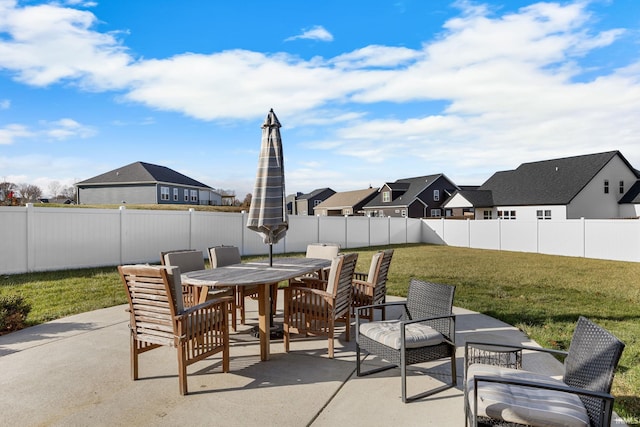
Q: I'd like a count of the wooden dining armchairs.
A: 6